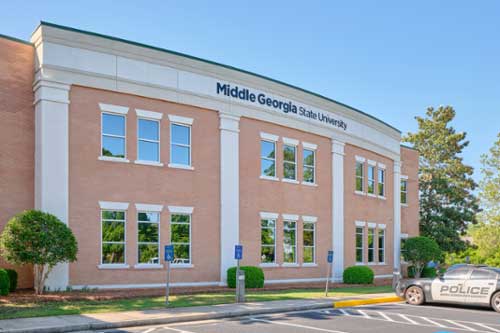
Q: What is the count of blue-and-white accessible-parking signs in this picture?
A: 3